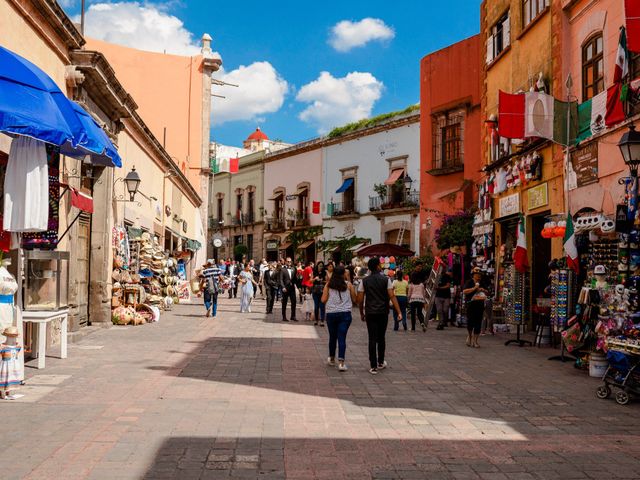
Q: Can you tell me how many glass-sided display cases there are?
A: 1